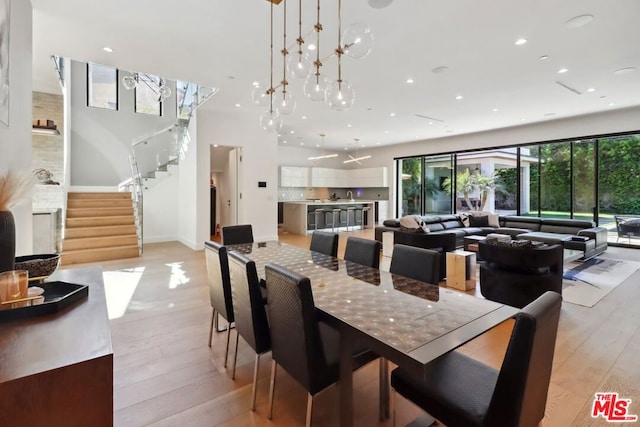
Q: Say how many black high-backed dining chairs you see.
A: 8